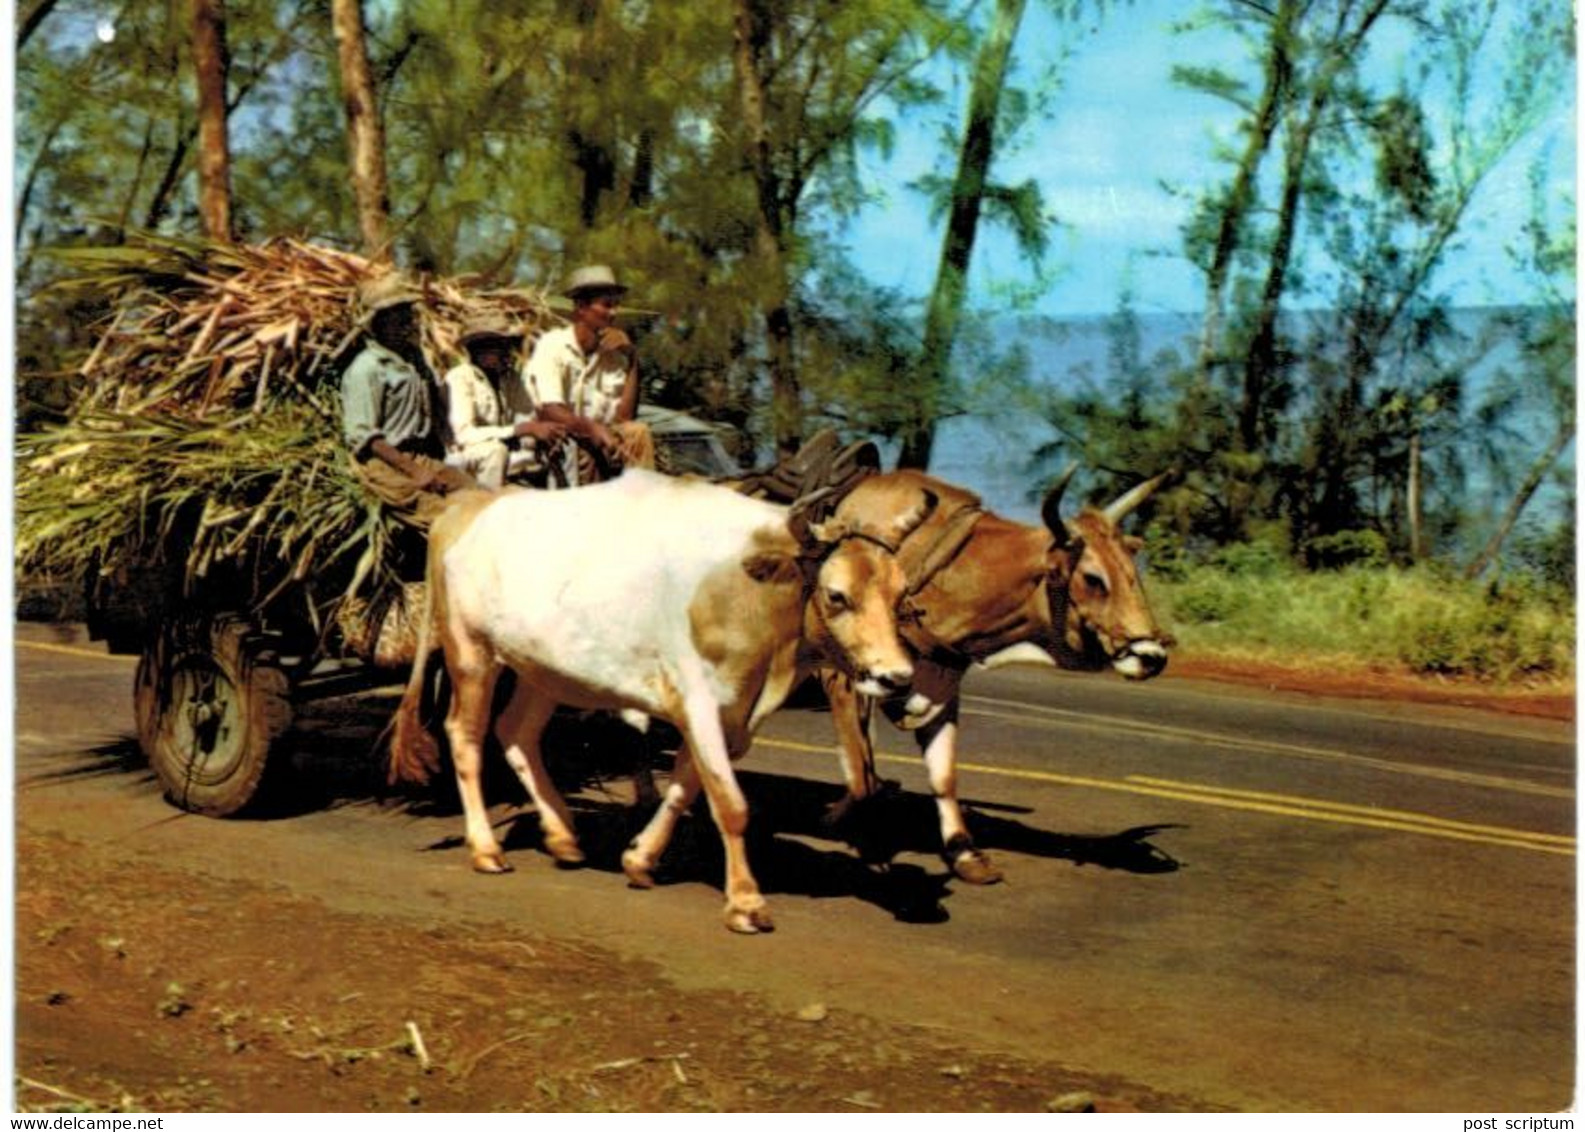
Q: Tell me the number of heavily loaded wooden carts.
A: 1